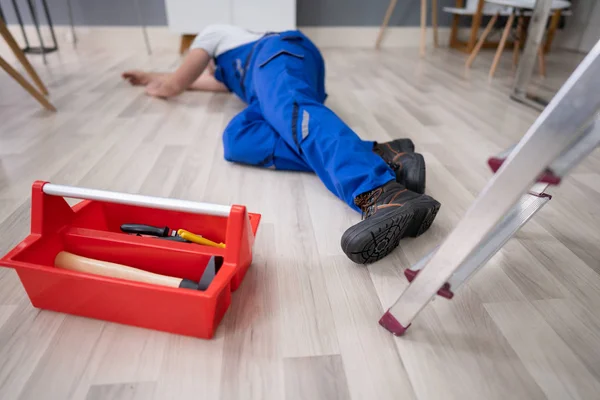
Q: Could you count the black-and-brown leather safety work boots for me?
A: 2